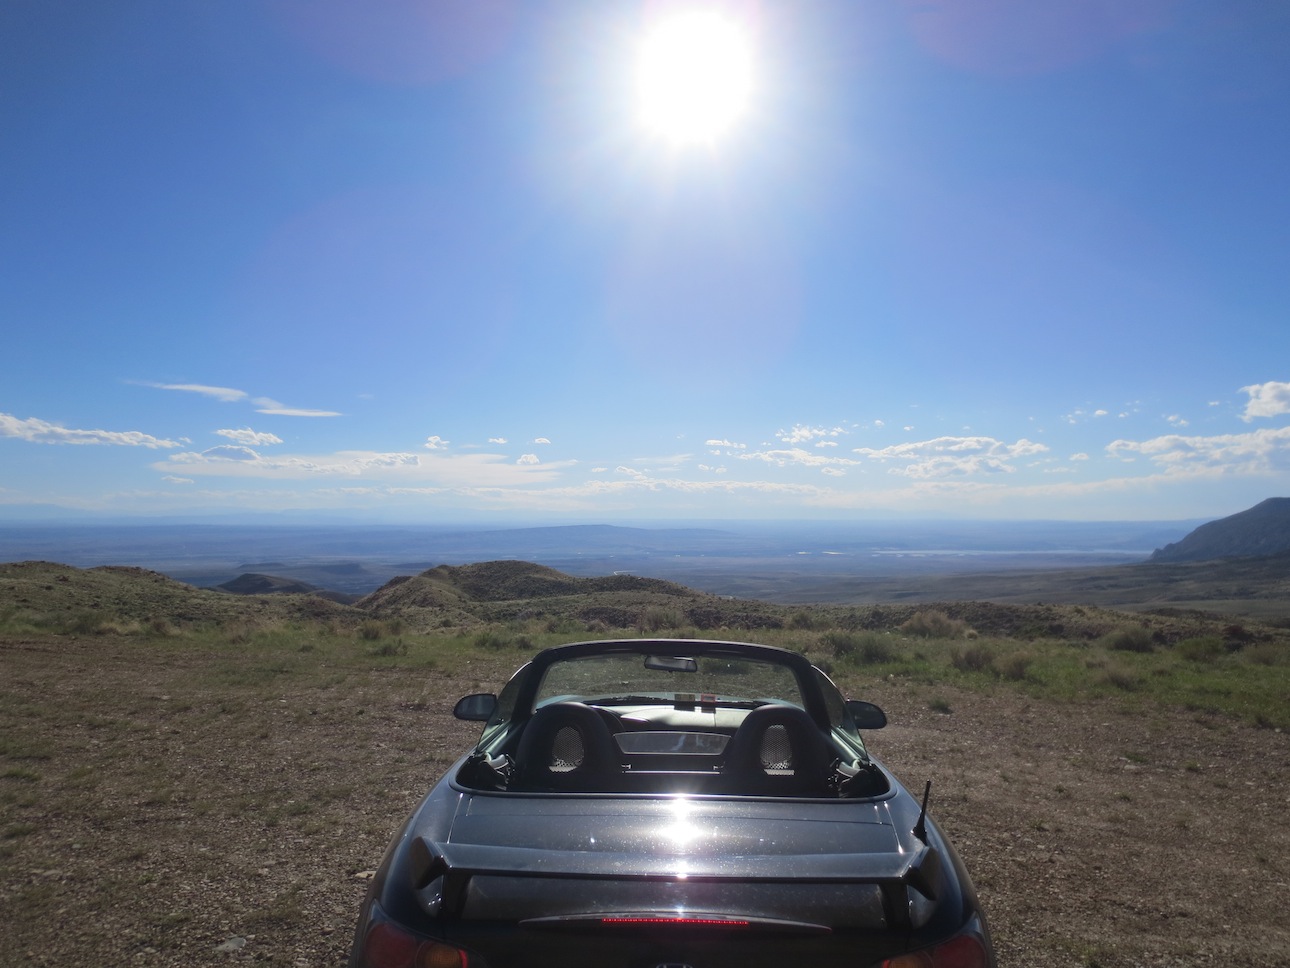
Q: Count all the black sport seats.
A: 2